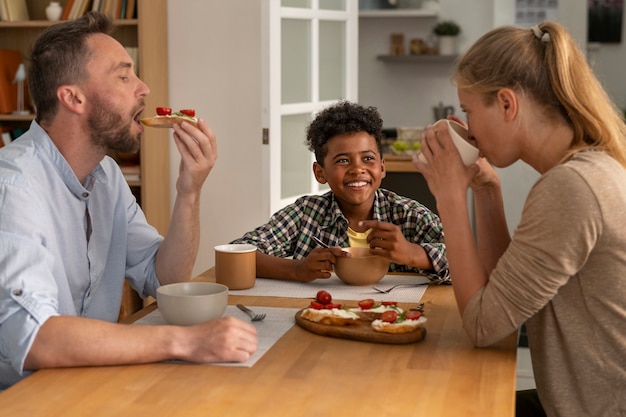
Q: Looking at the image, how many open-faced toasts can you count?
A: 4